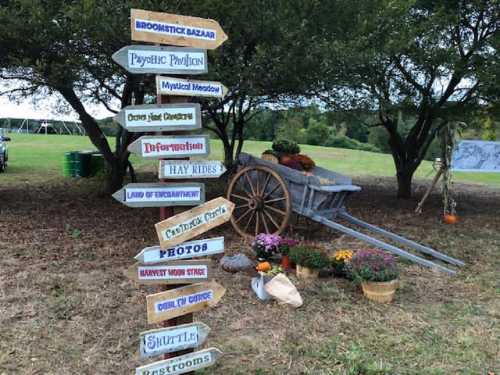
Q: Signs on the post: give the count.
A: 13